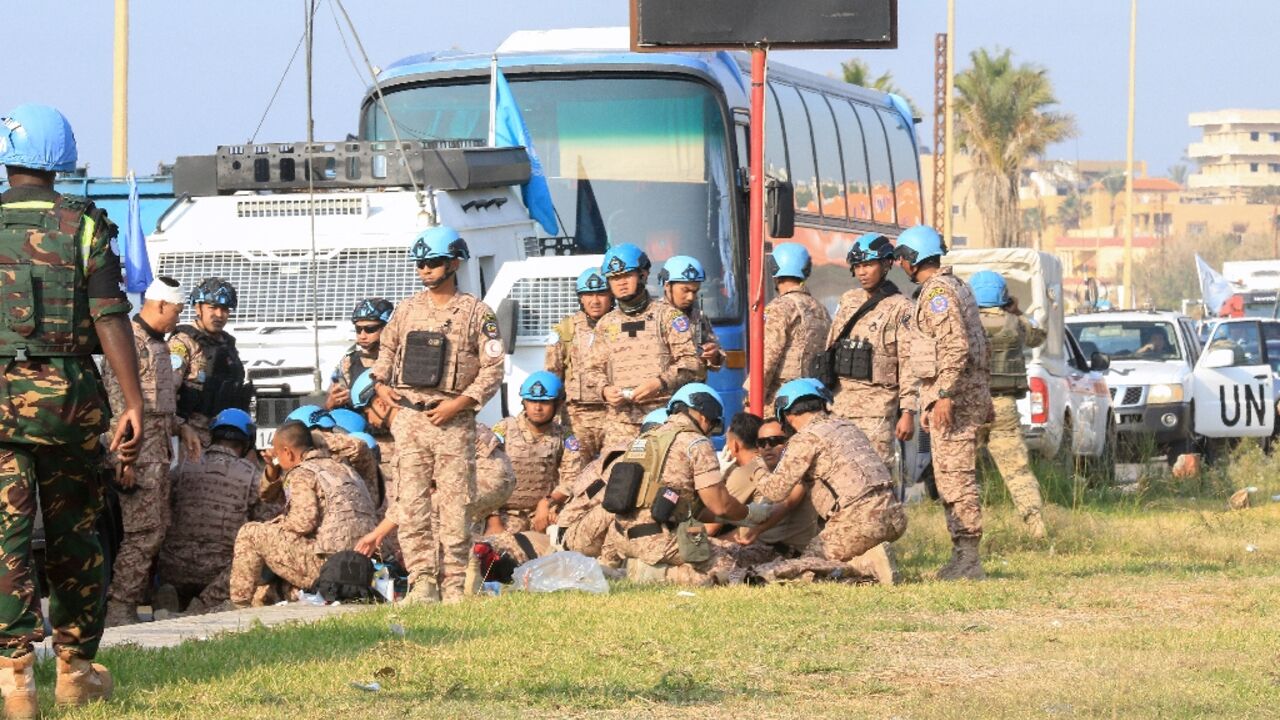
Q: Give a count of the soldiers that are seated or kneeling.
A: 12